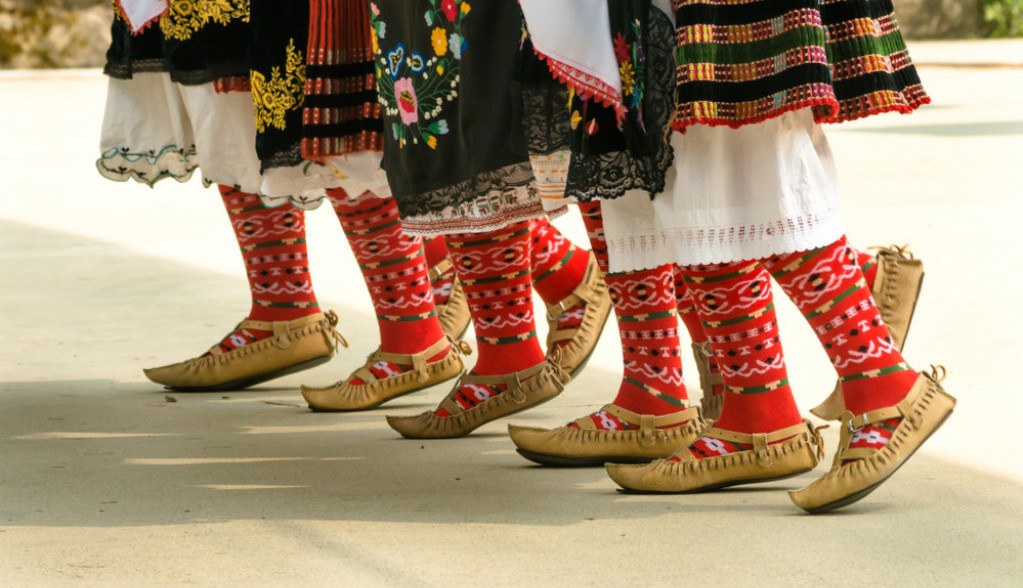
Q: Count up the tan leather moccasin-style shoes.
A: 10